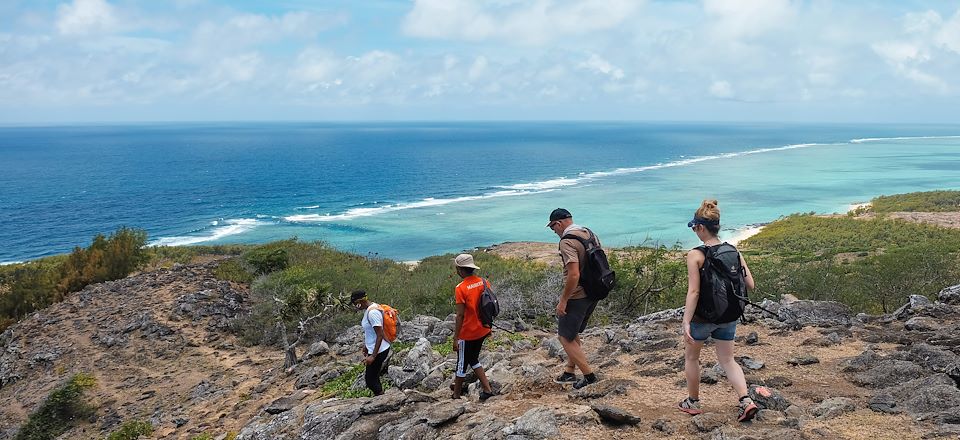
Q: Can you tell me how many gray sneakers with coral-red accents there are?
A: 2